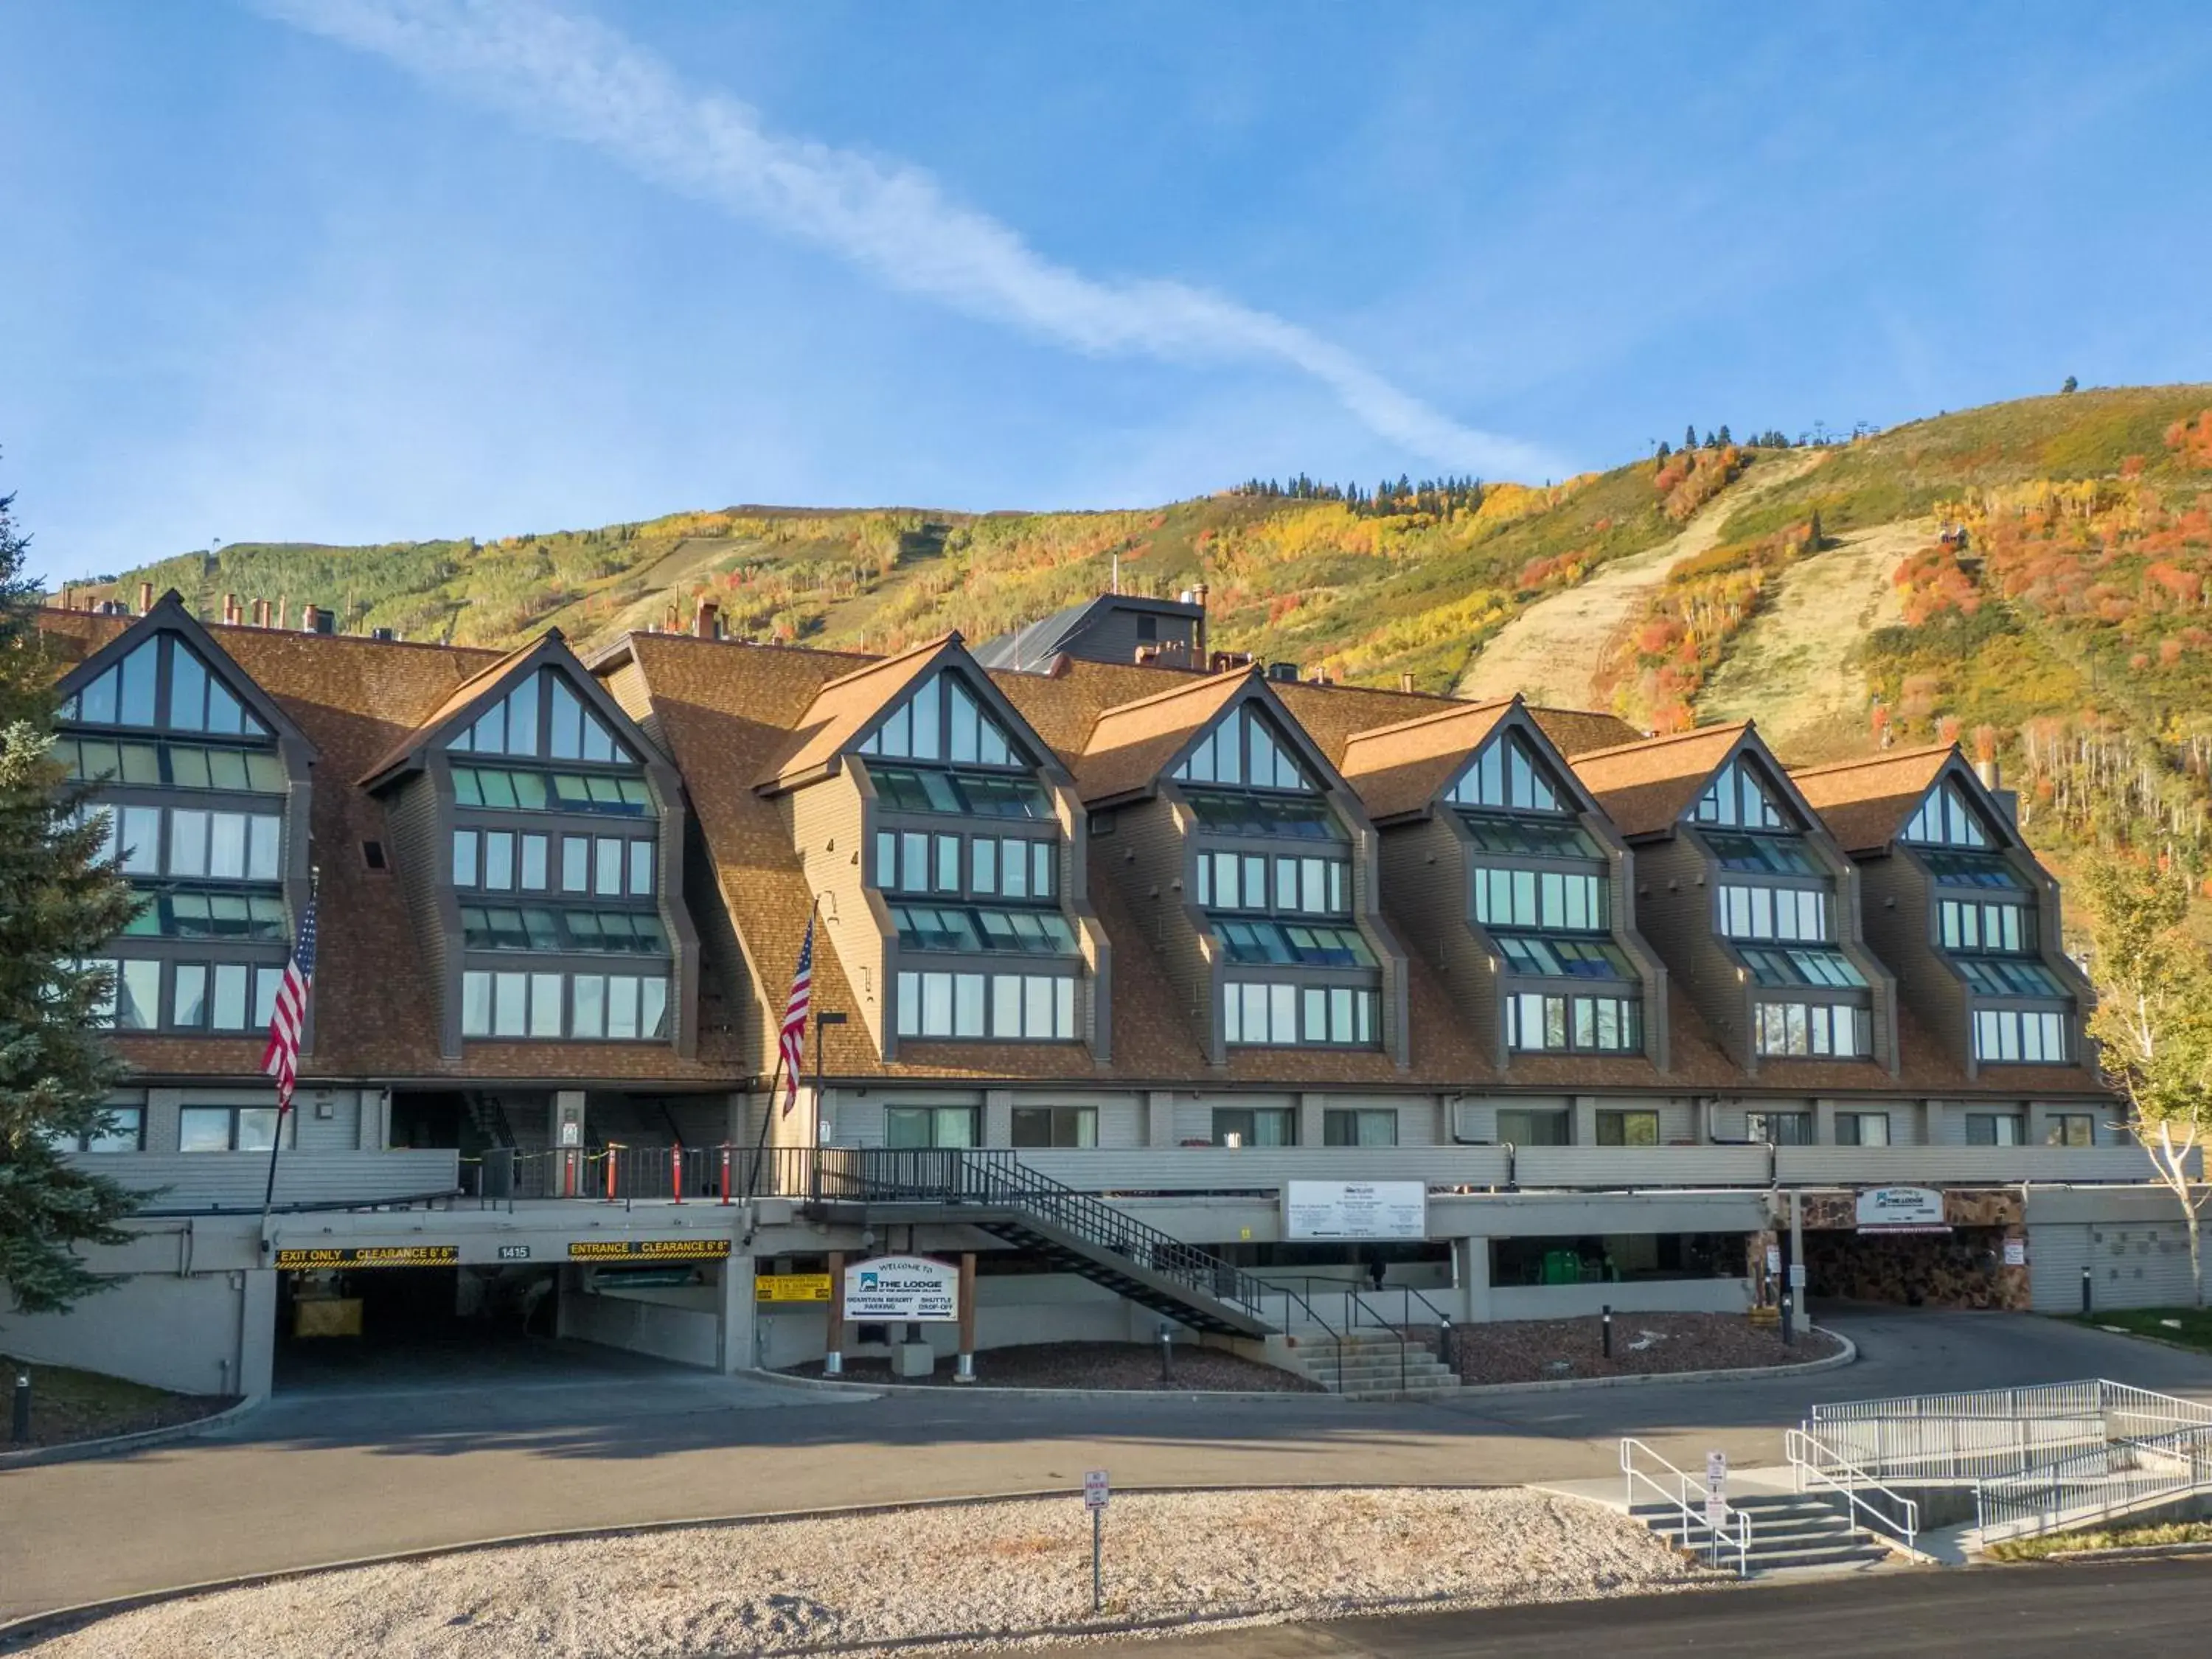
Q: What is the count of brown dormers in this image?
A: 7